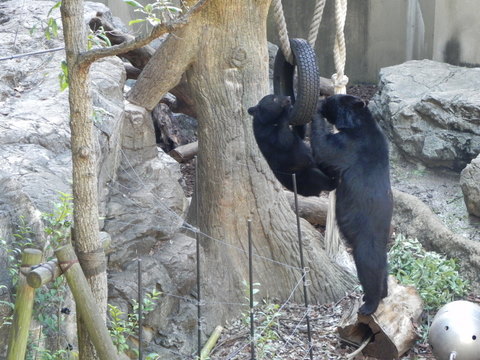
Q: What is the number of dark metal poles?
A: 4